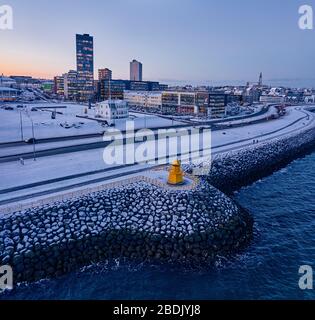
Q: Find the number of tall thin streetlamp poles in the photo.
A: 2